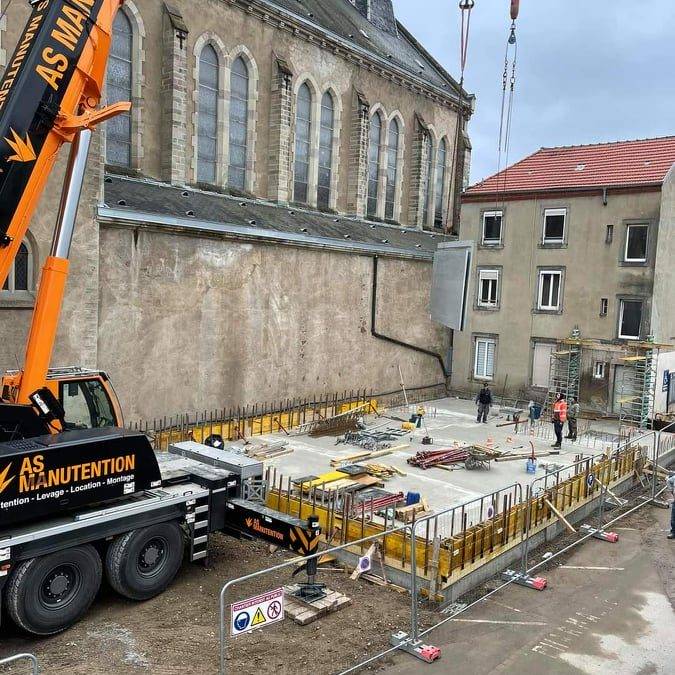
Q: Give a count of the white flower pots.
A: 0